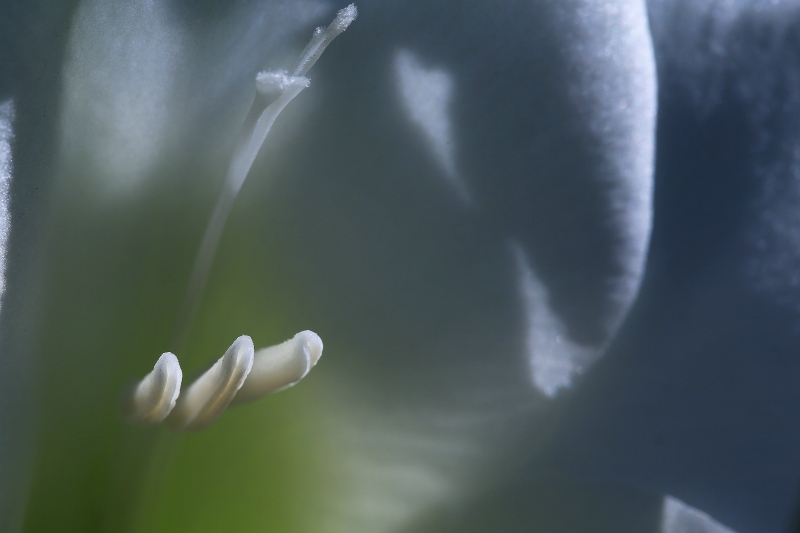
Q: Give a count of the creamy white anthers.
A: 3